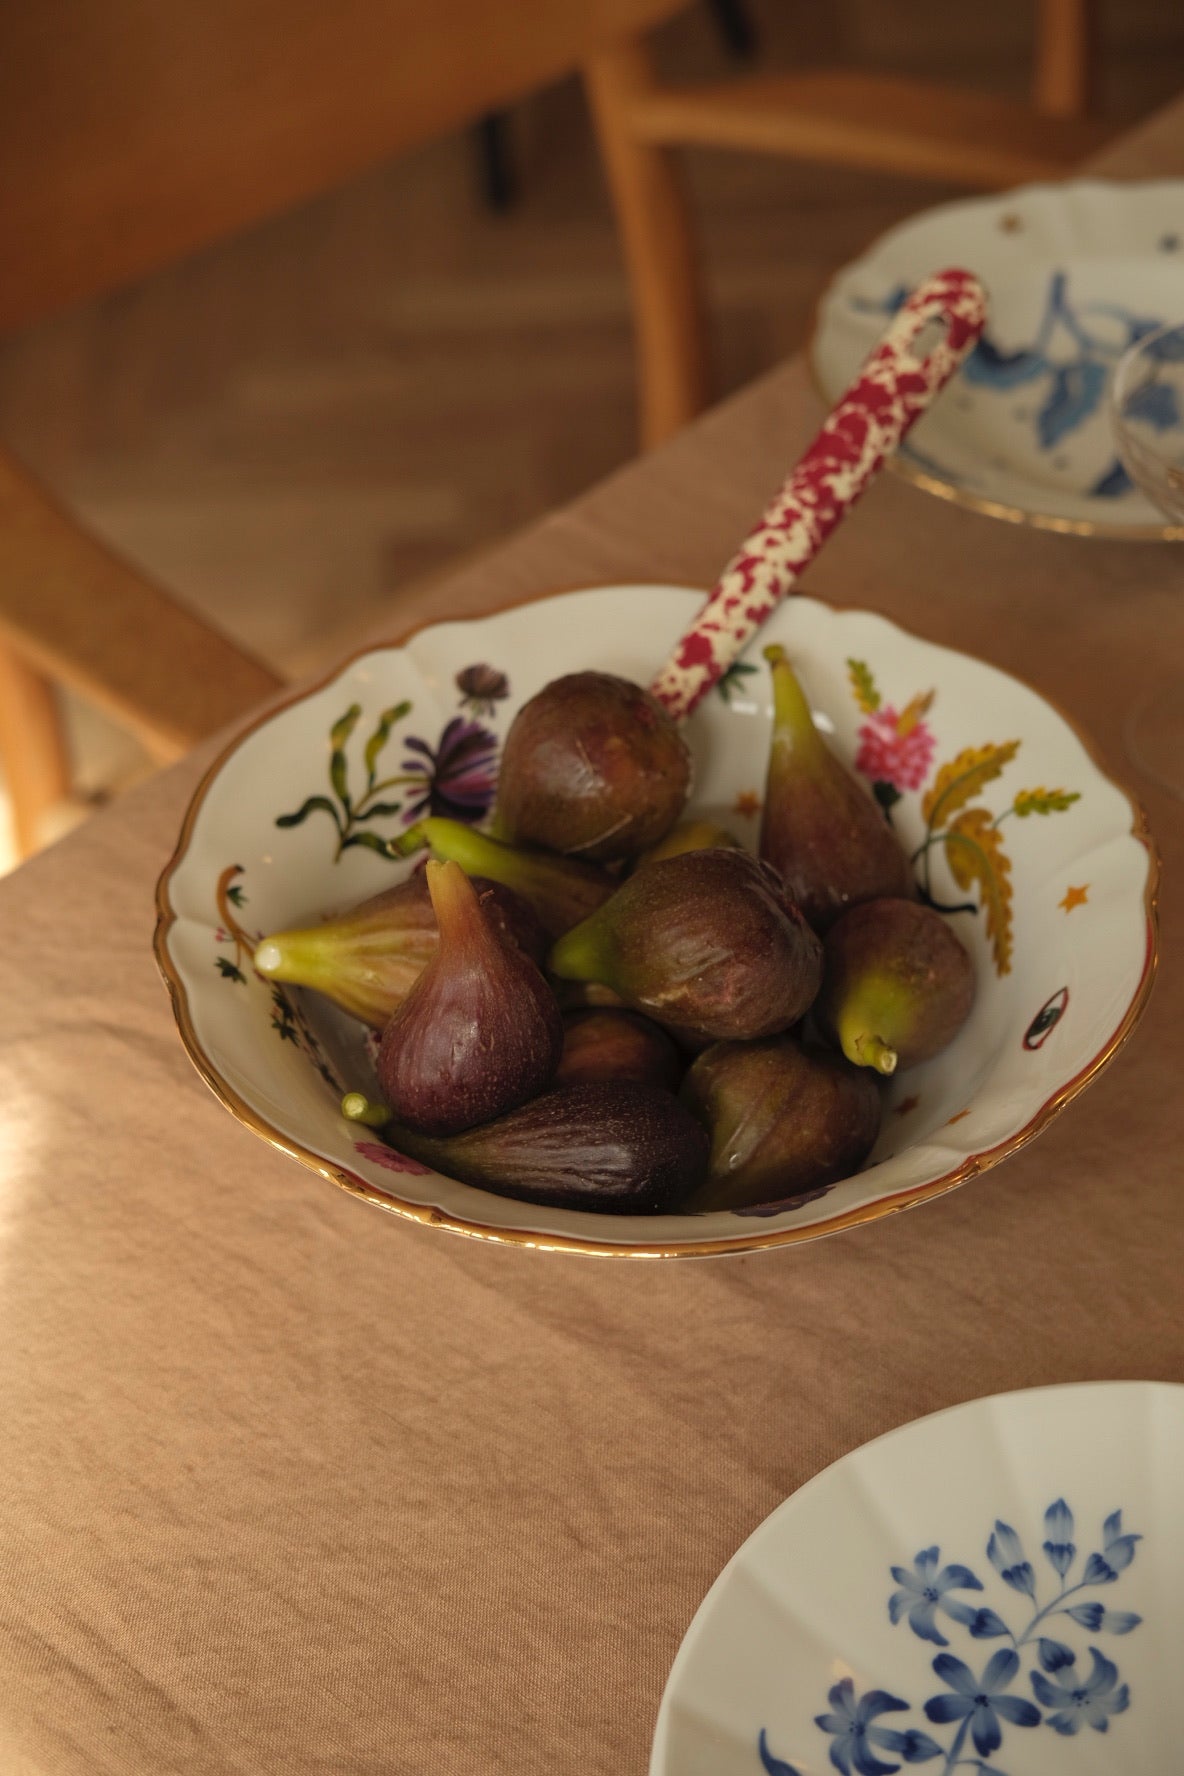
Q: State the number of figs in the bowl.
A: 11